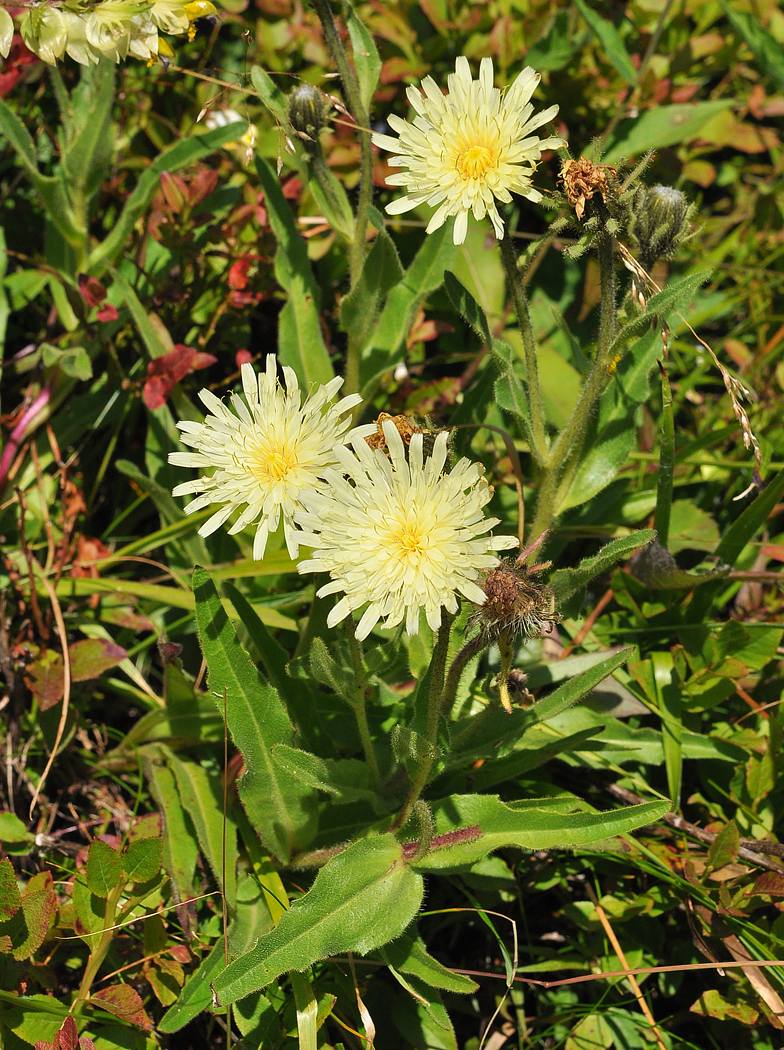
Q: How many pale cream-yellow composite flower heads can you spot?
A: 3